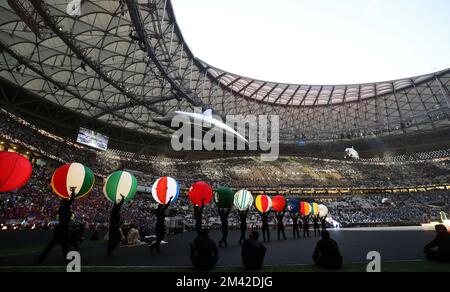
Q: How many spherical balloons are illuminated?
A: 13